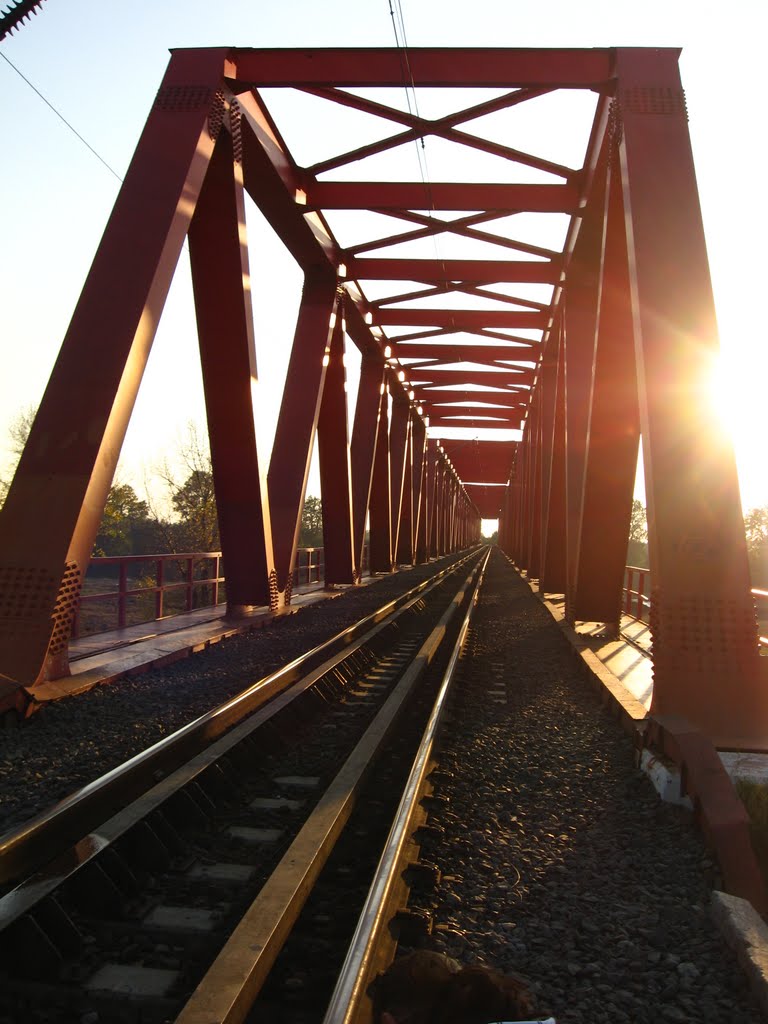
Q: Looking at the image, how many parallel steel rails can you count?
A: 4